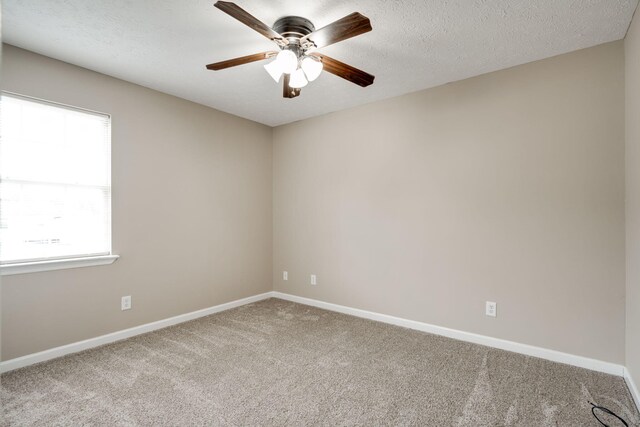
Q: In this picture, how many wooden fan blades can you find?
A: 5